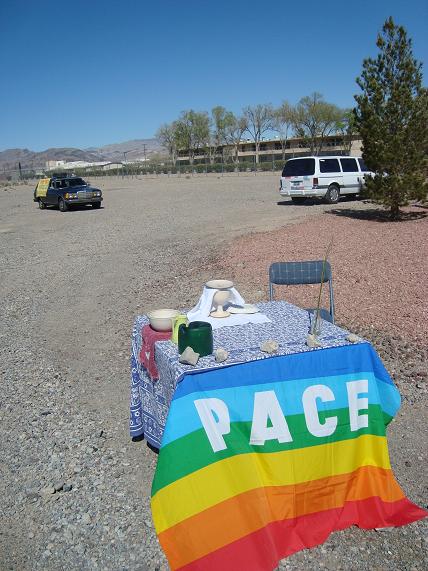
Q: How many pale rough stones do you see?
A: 5